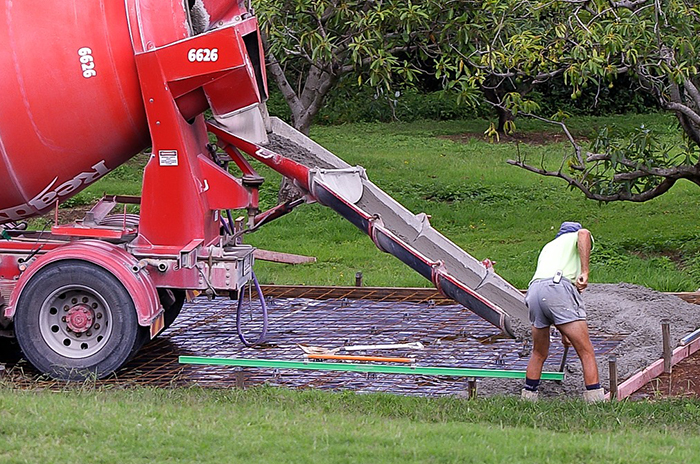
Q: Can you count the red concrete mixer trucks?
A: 1